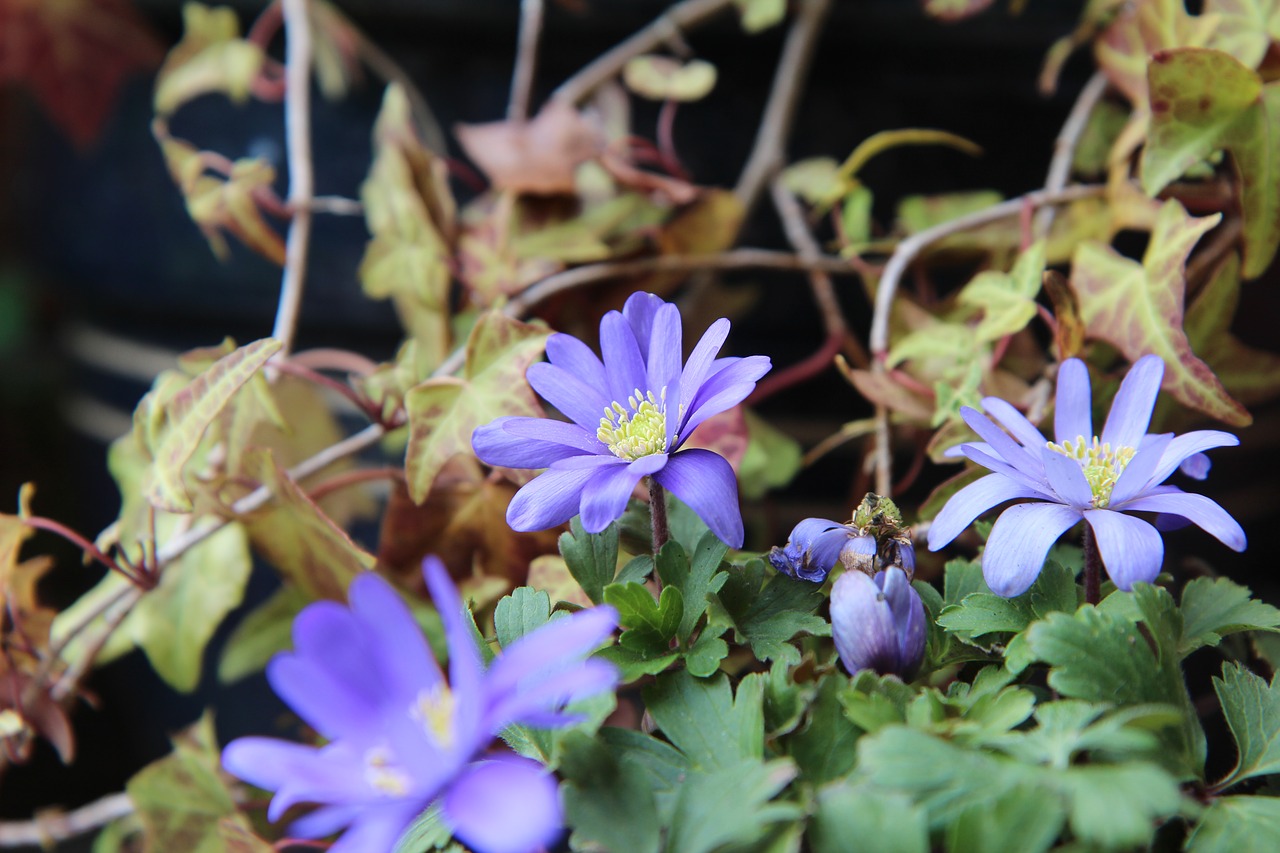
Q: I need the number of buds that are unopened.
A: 1